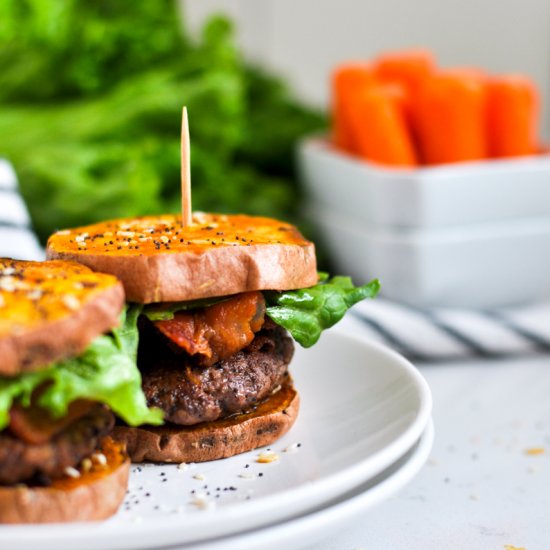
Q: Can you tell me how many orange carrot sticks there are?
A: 5